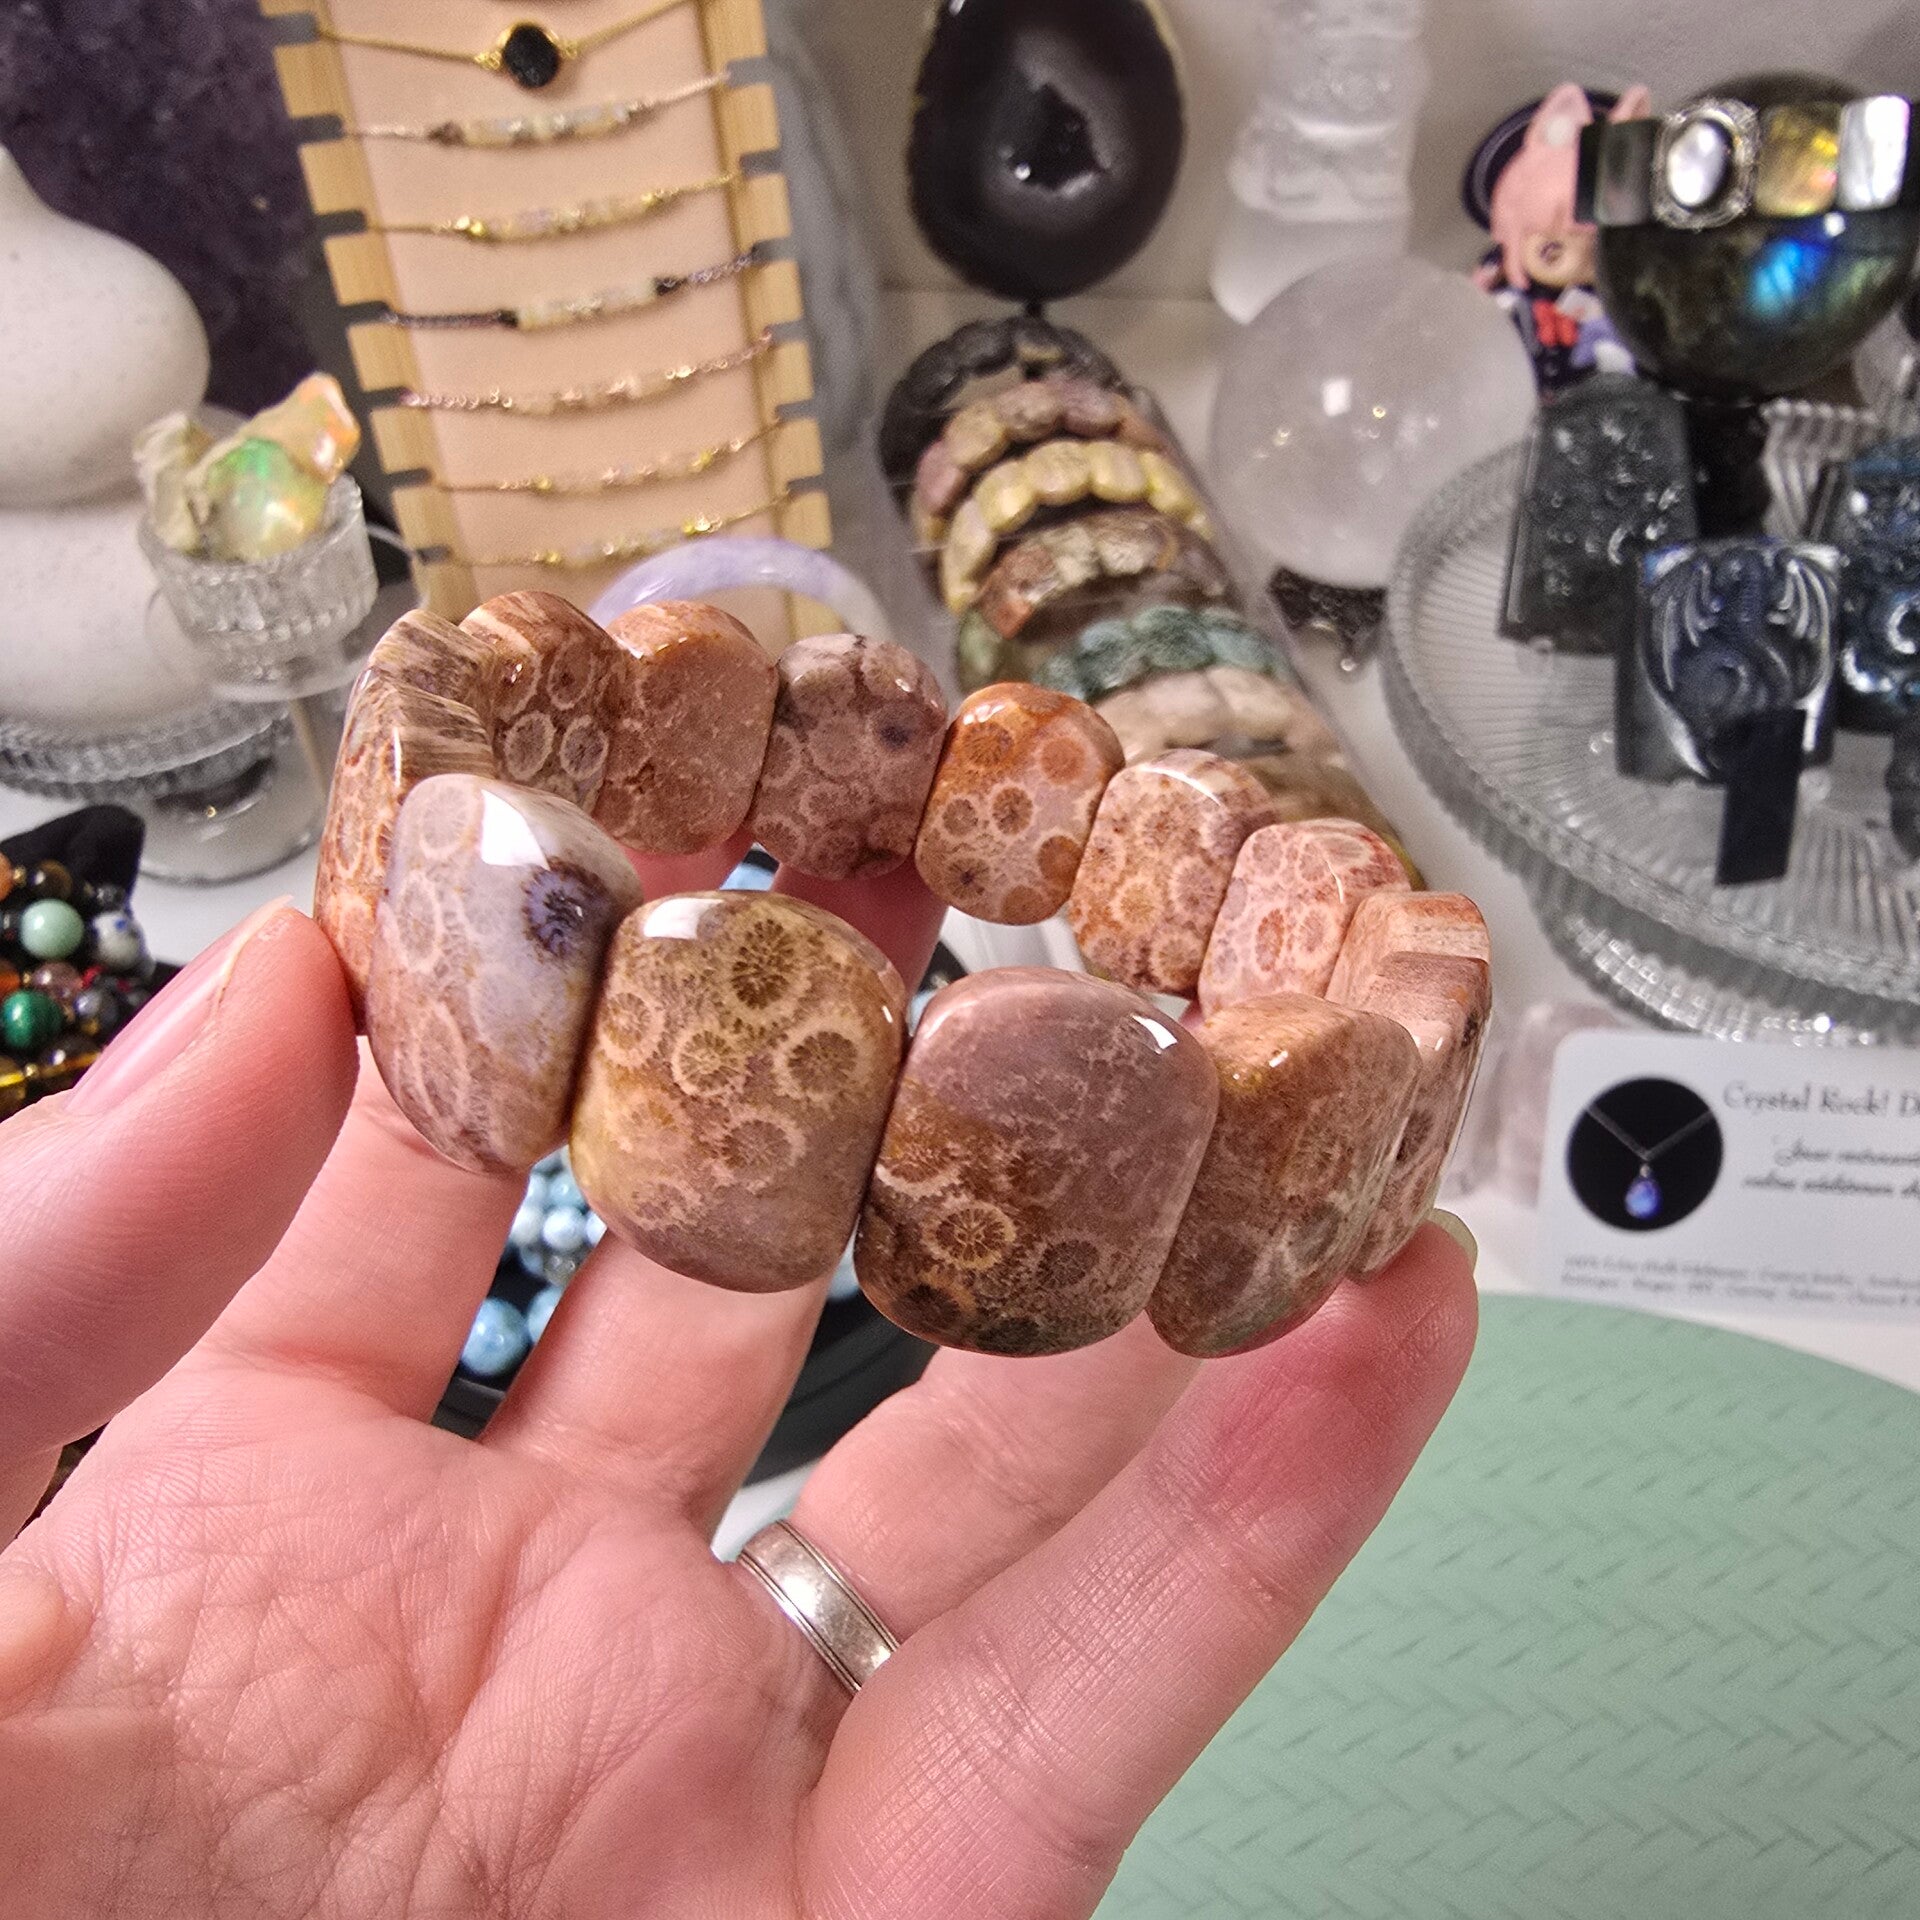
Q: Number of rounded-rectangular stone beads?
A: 14